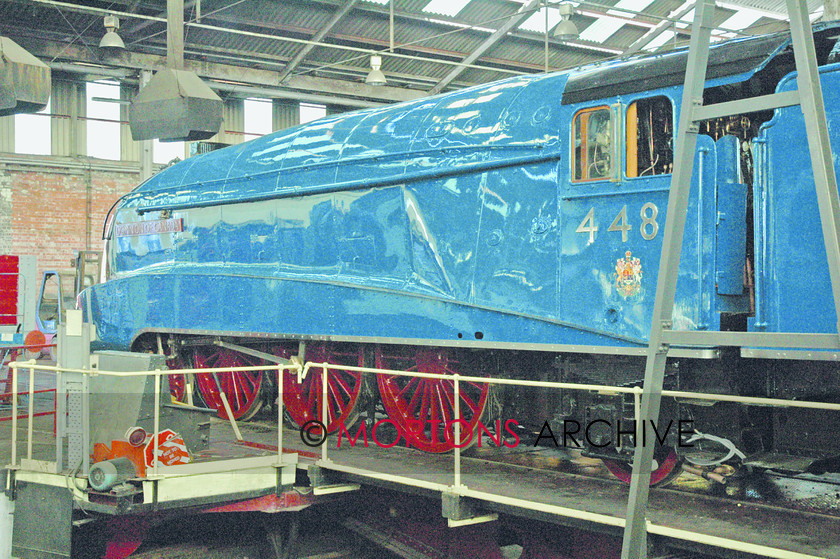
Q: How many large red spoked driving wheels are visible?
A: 3